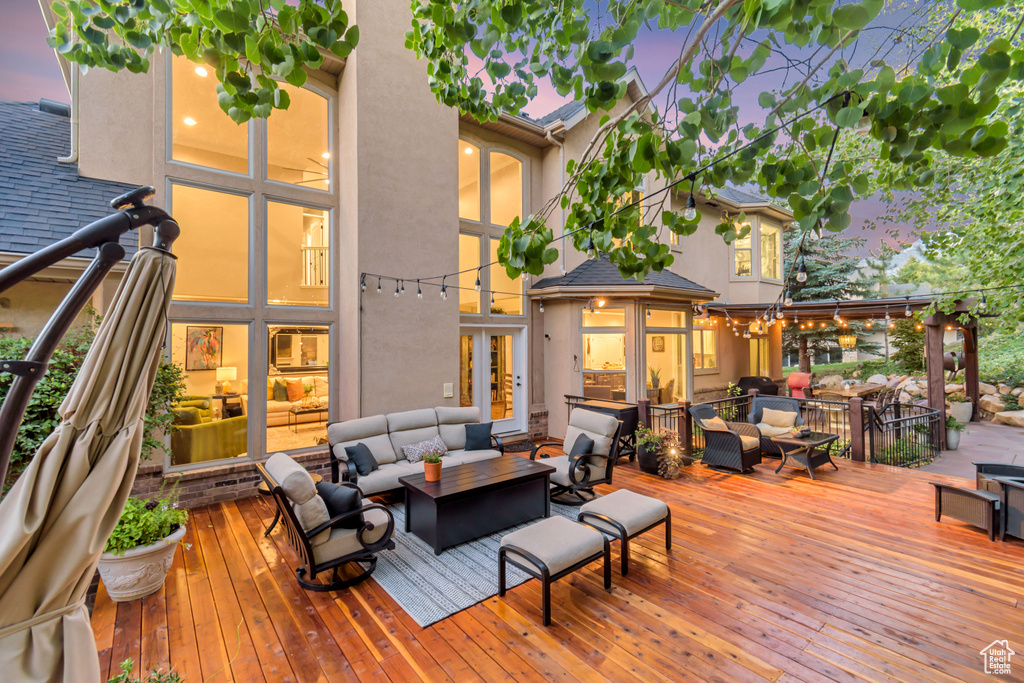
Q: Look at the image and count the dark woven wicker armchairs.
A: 2